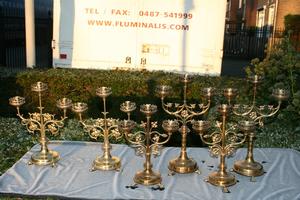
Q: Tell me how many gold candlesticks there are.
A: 6